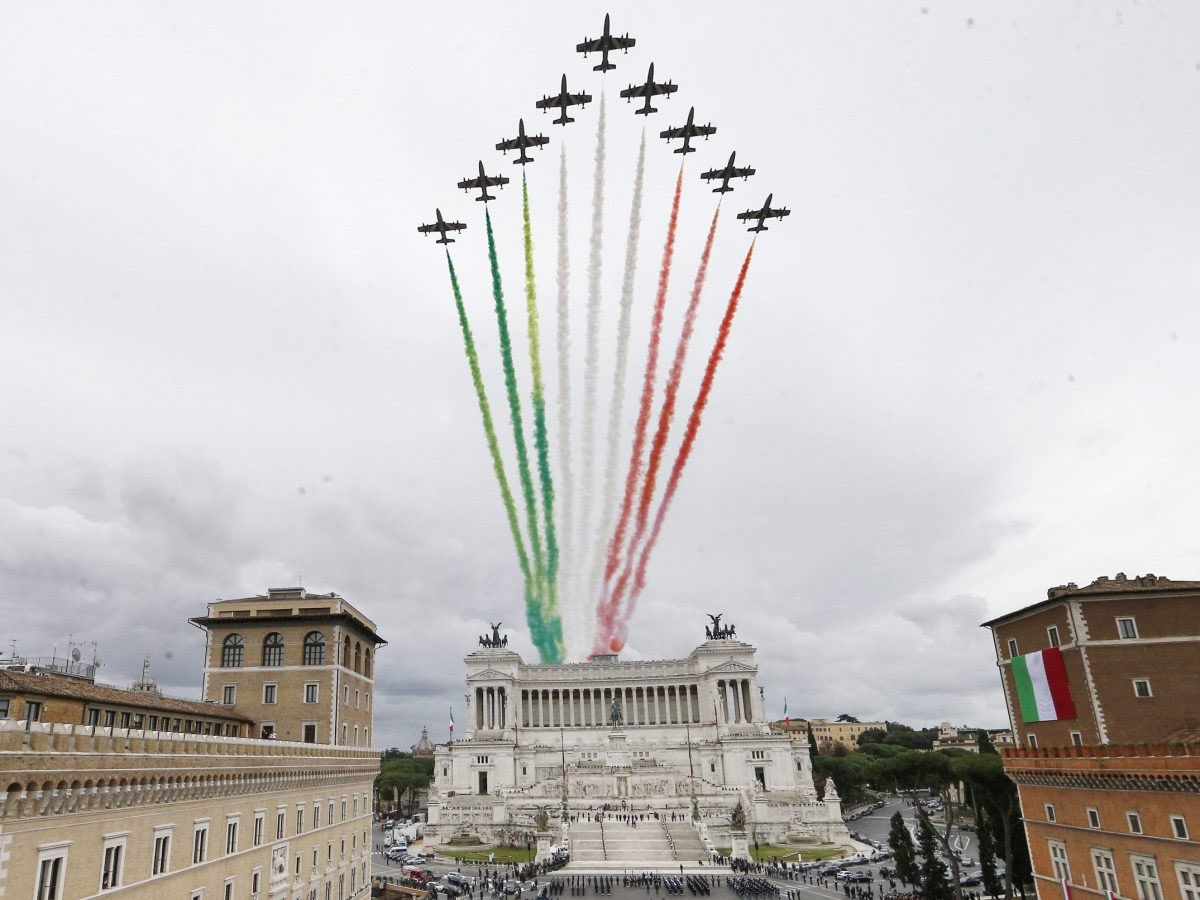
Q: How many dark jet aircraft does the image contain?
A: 9